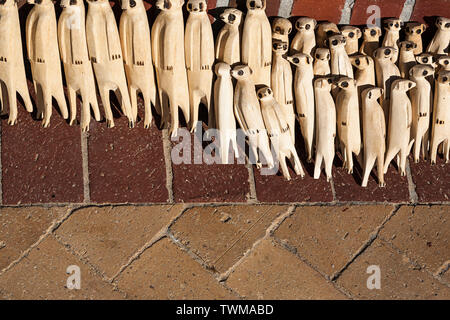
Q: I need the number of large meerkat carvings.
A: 8